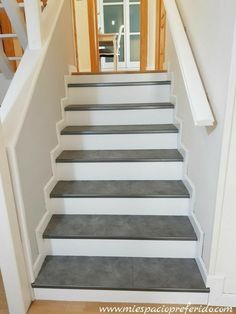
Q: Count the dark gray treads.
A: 7